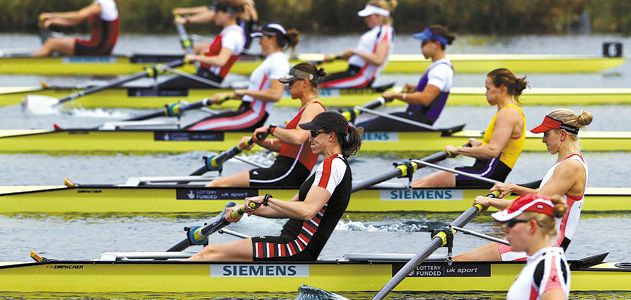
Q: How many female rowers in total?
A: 11